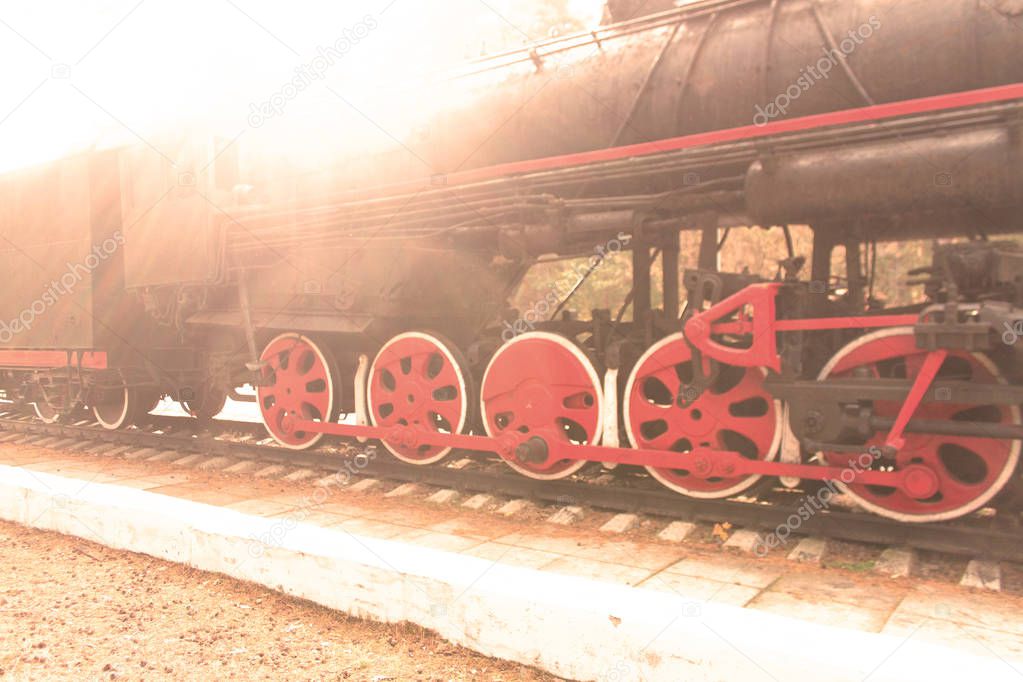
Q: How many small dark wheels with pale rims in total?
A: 2